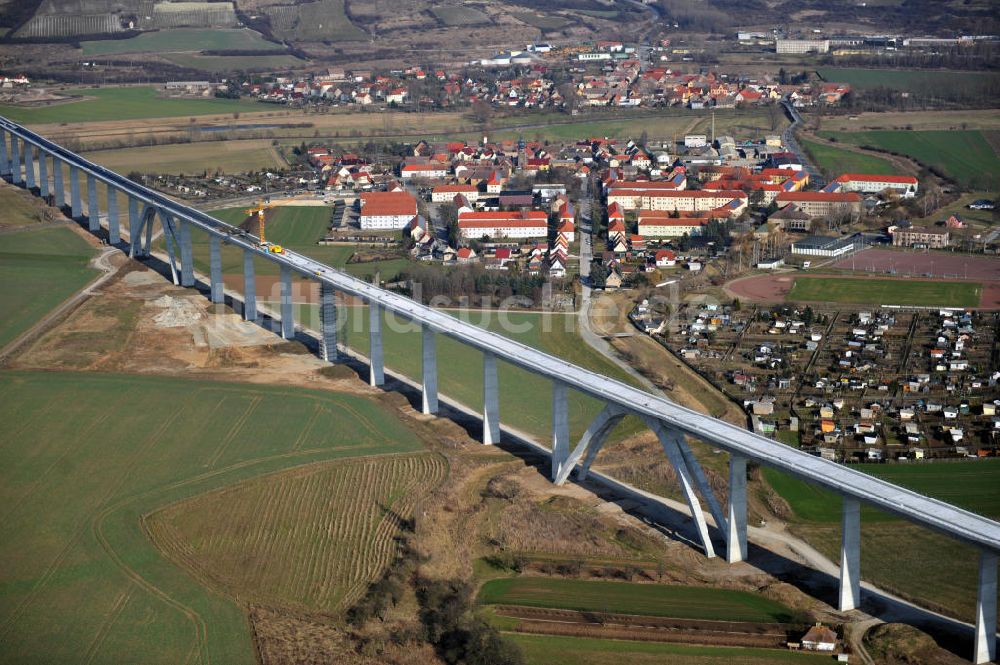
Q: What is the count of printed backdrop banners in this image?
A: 0